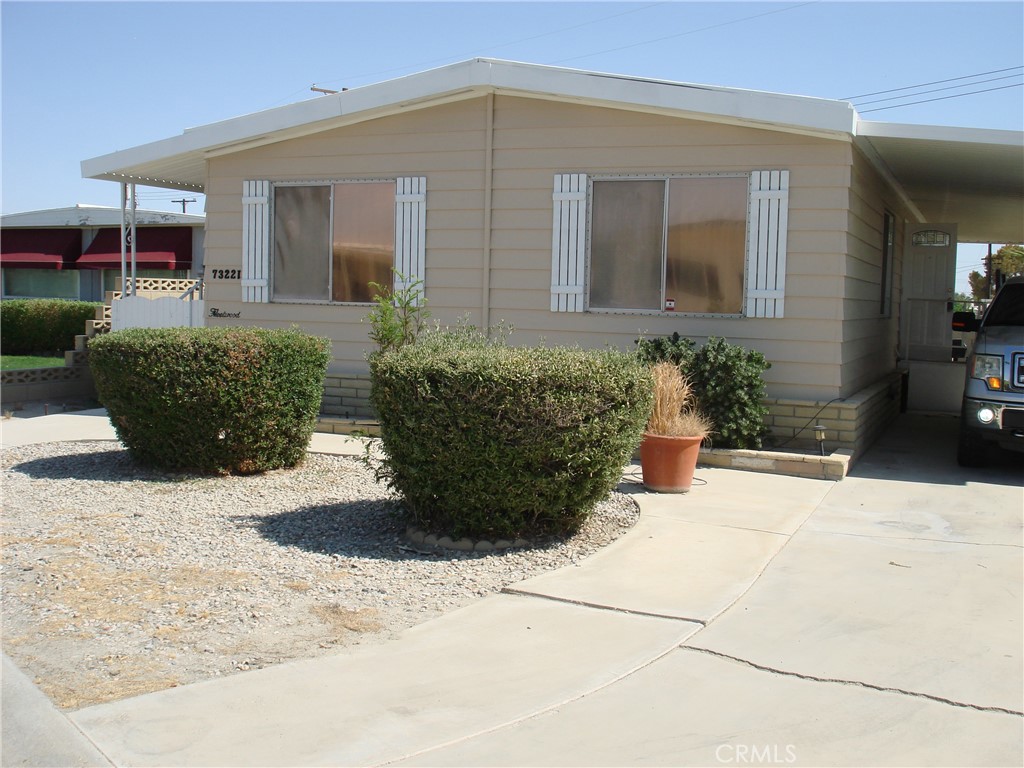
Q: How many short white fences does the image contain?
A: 1